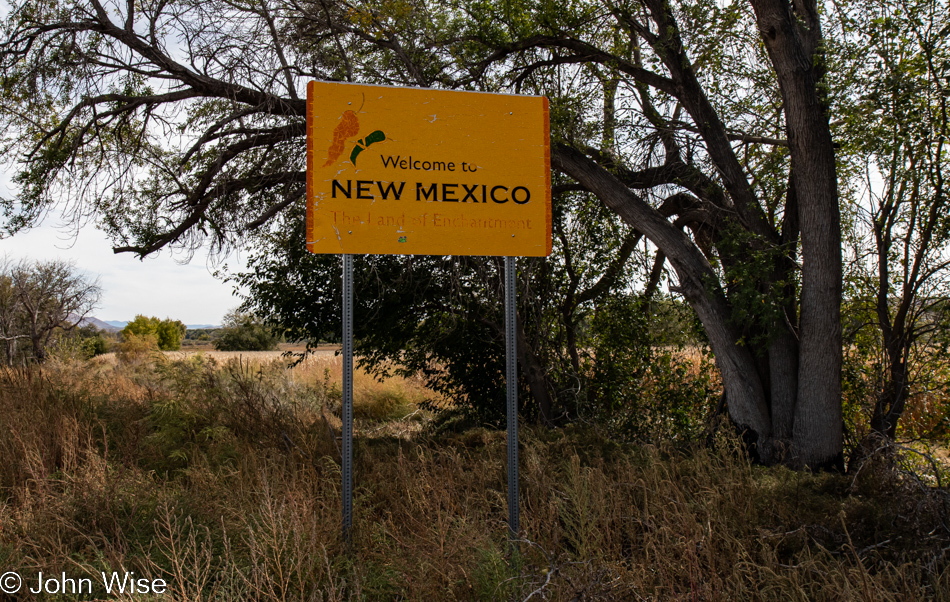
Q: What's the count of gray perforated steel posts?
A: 2